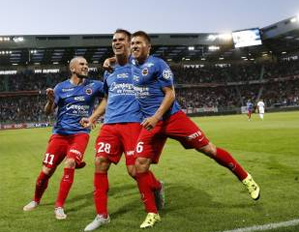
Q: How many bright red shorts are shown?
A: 3